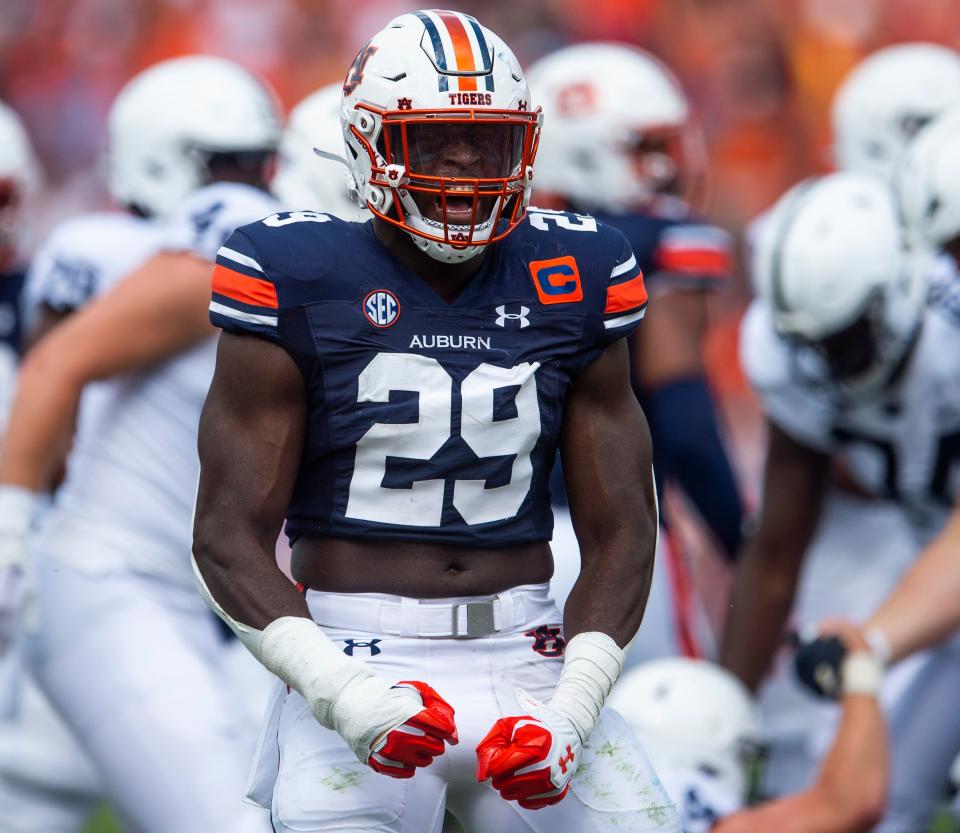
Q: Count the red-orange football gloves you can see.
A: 2